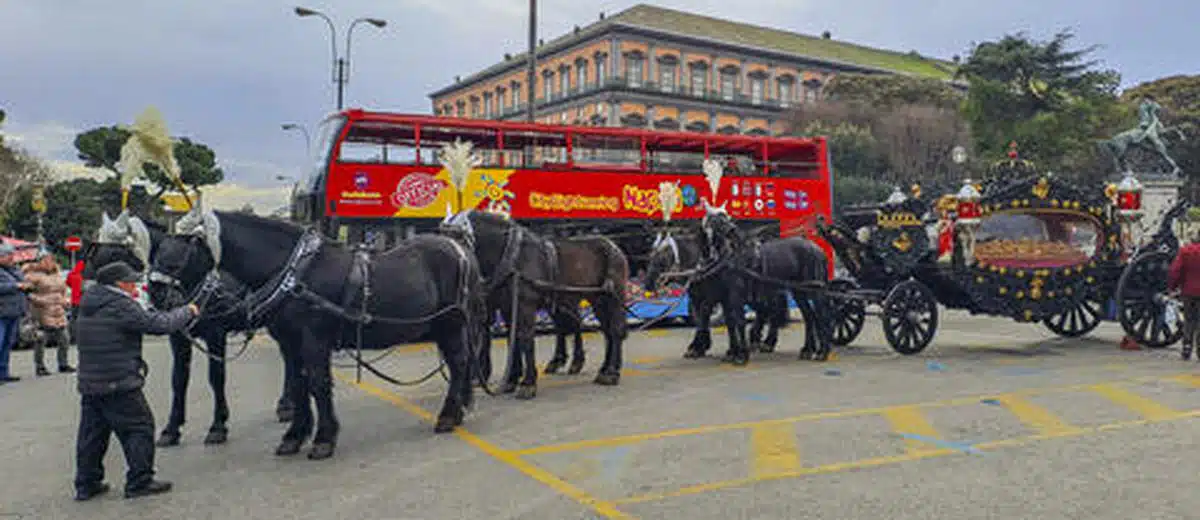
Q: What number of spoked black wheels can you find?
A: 4